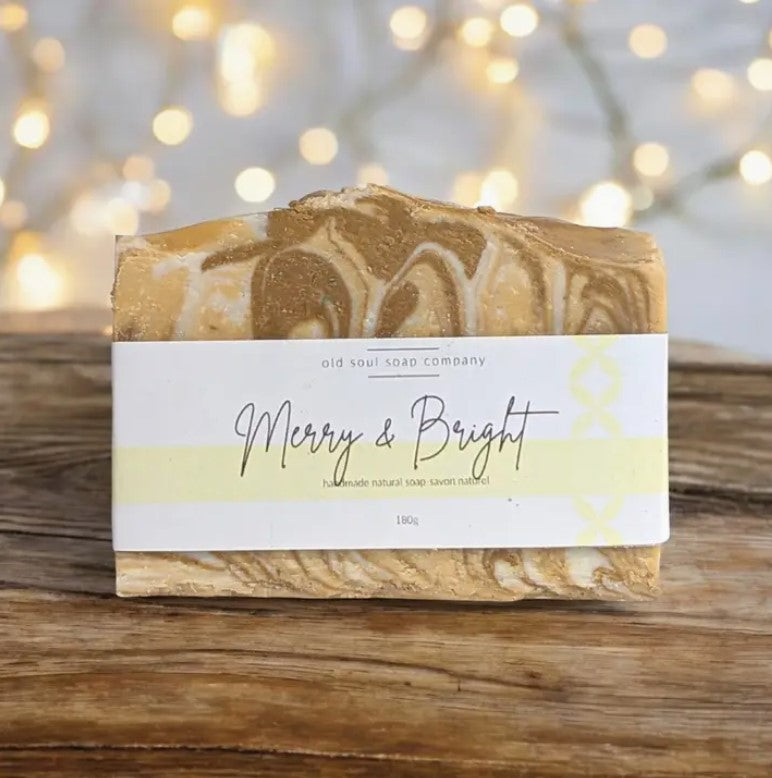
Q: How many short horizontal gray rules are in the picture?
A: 2